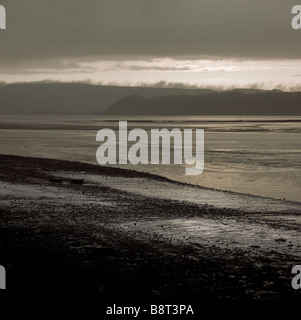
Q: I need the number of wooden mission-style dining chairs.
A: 0